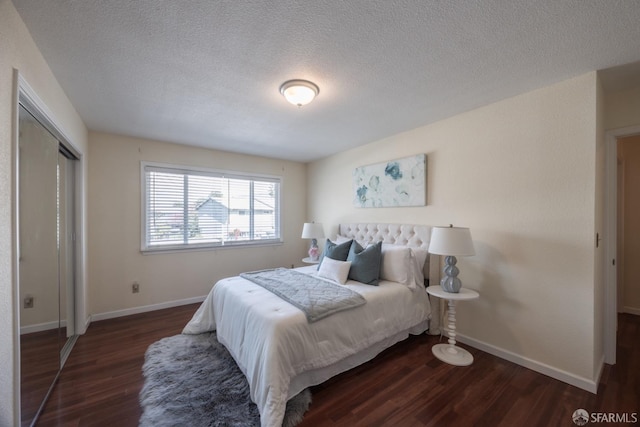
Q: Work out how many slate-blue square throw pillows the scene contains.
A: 2